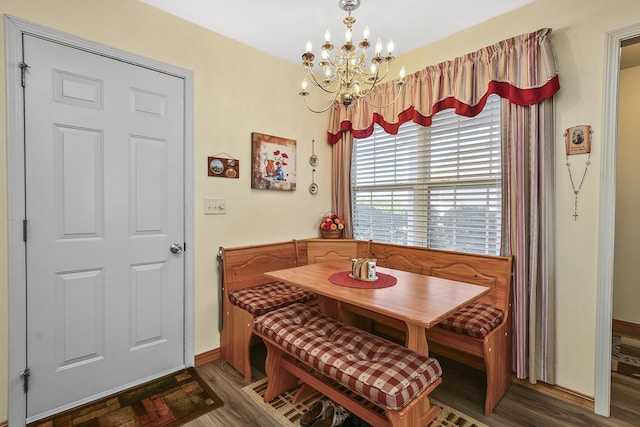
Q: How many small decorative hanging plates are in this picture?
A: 2